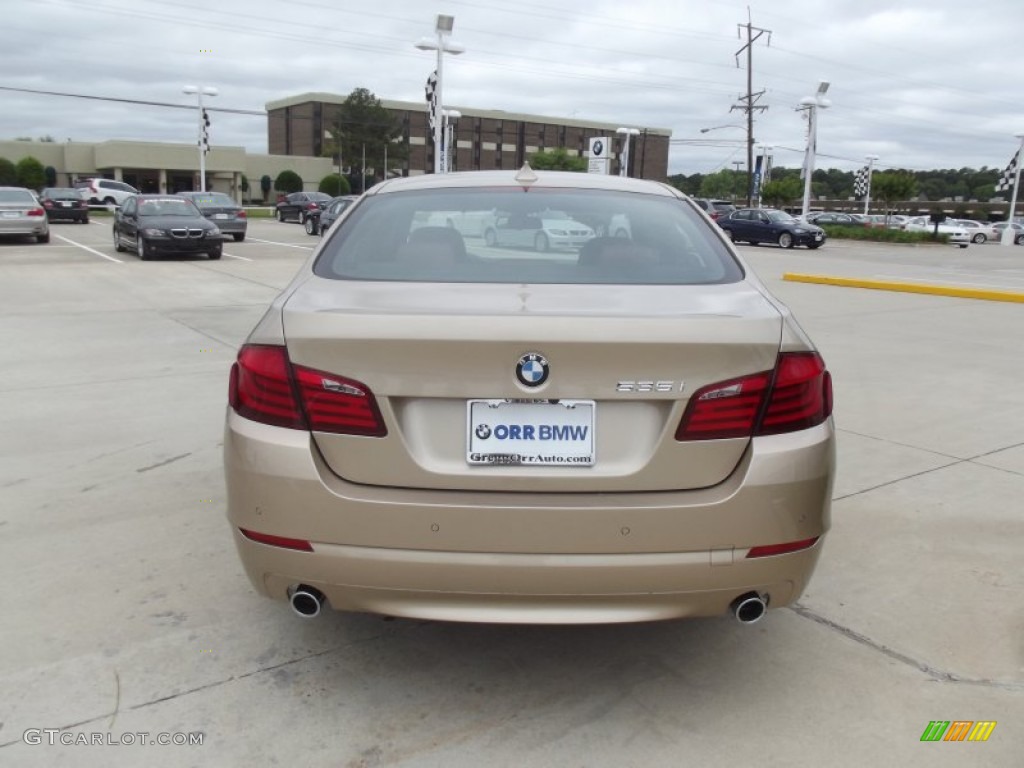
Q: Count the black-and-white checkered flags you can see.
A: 4